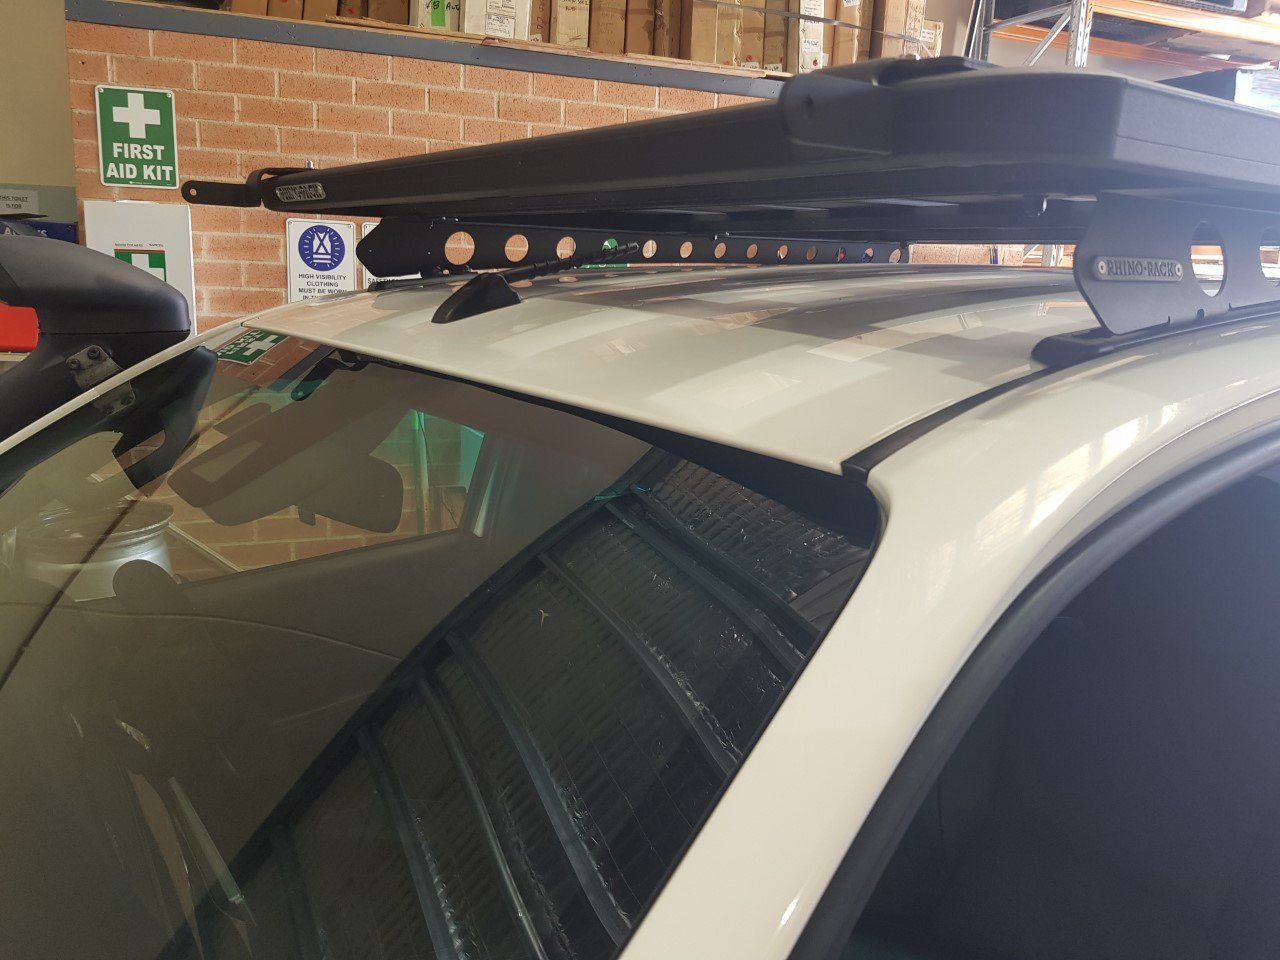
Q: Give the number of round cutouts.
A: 15